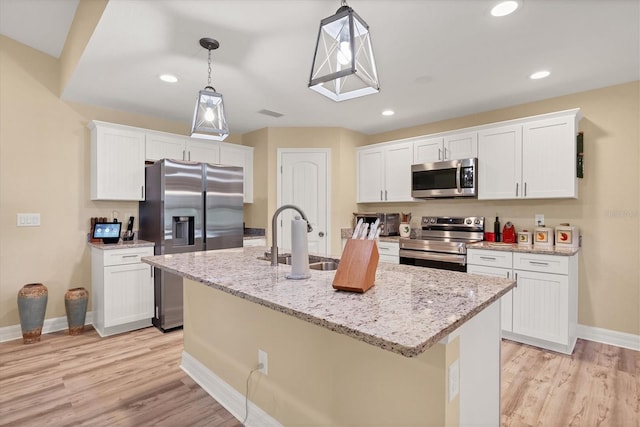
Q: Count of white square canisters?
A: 3